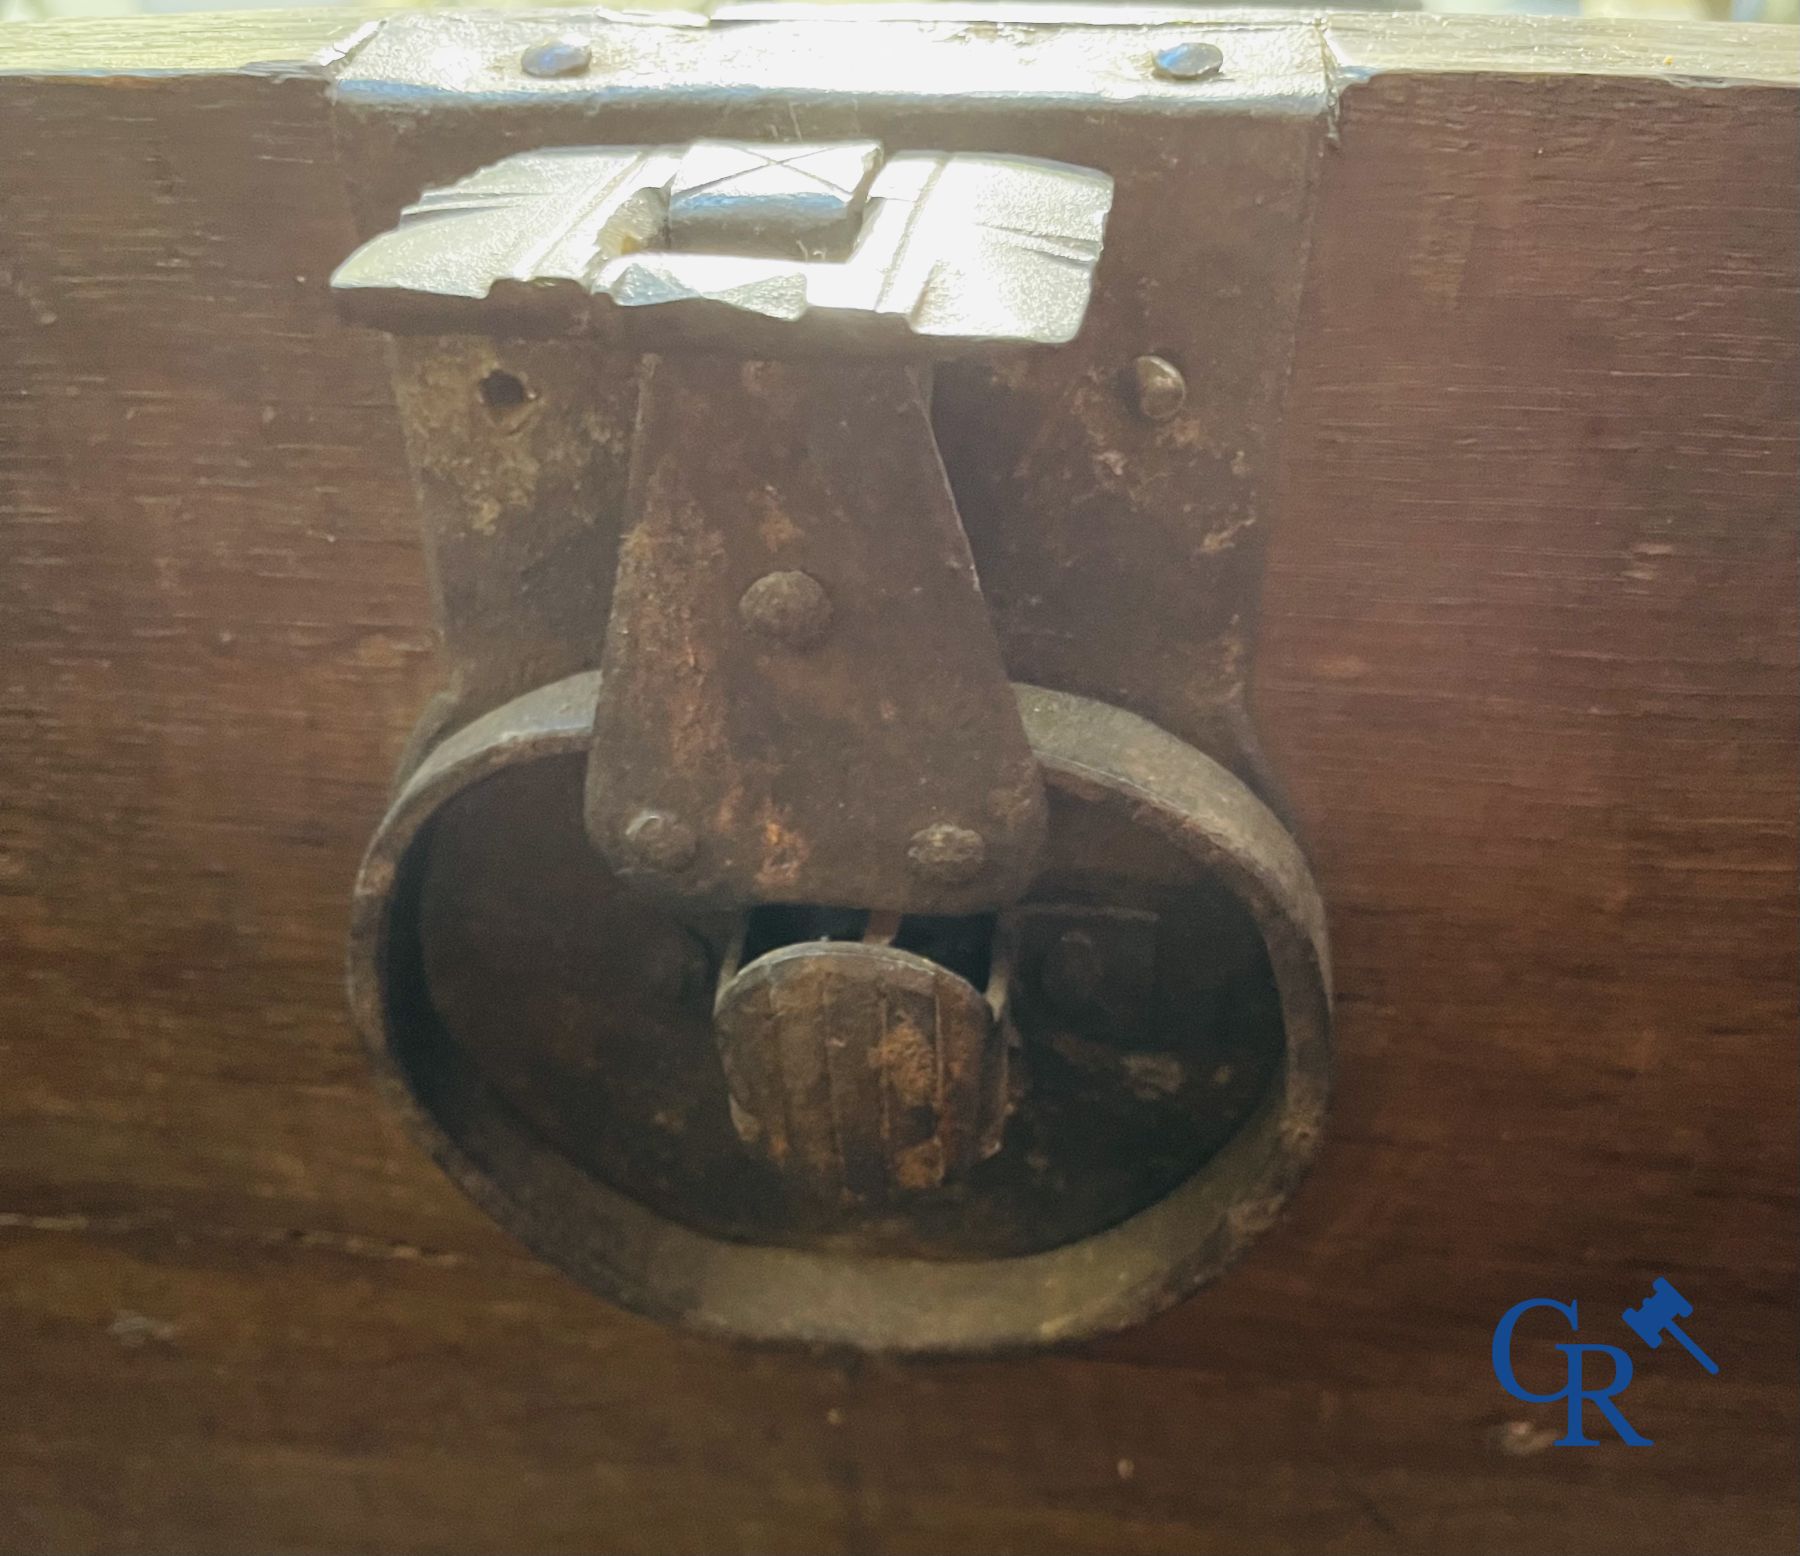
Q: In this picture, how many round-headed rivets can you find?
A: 6